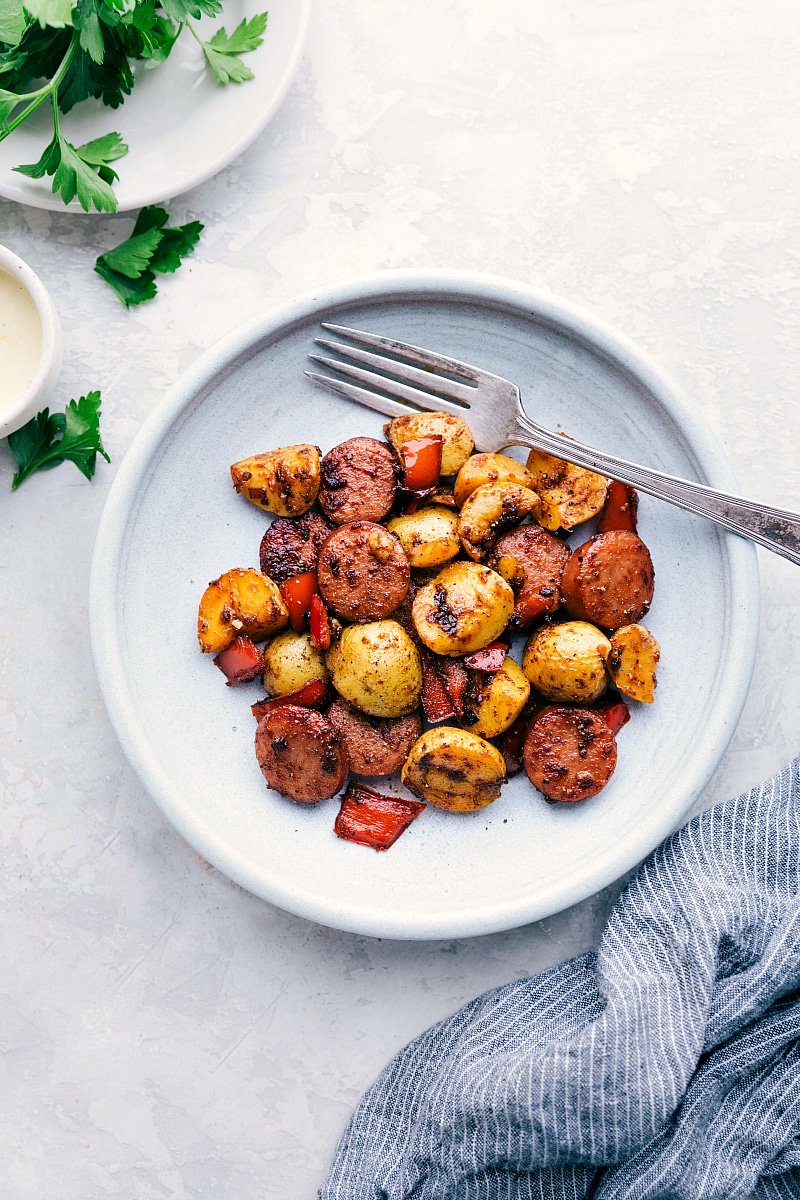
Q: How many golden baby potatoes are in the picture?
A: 14